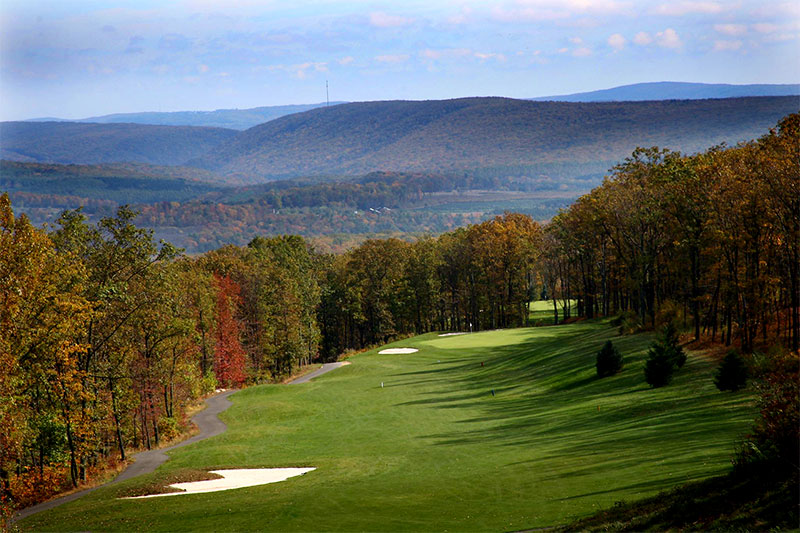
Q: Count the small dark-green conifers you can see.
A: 4